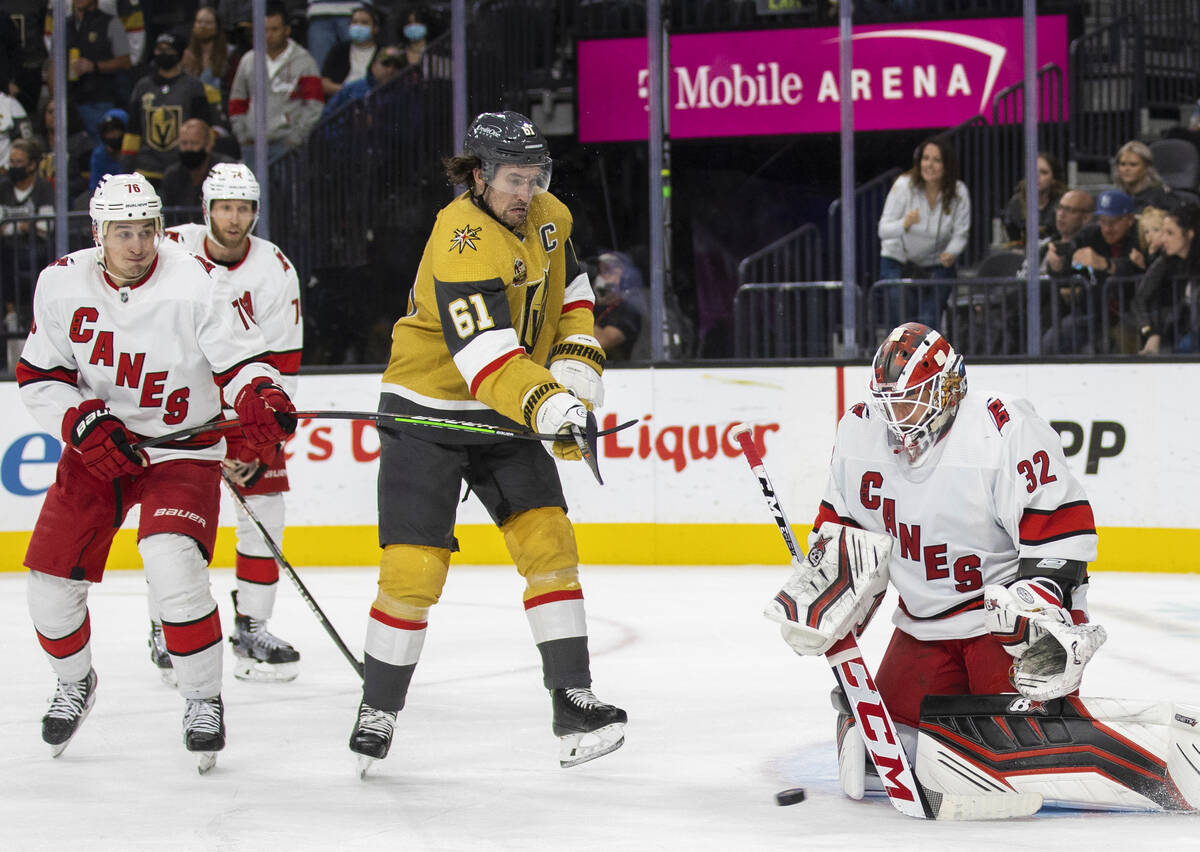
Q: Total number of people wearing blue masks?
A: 2